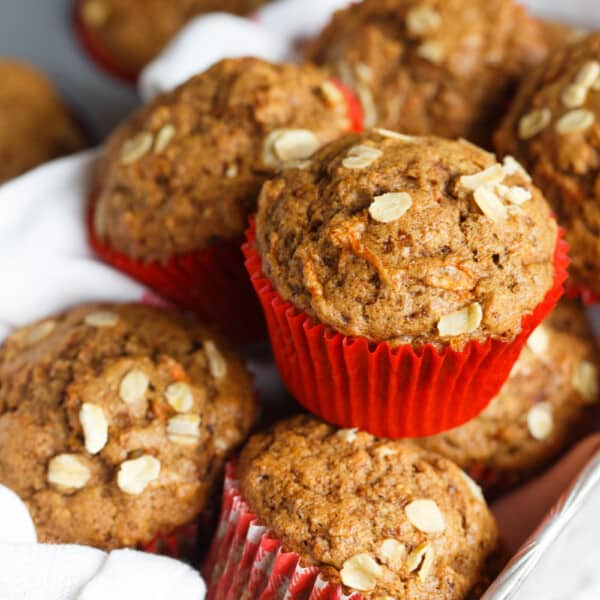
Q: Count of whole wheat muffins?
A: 9